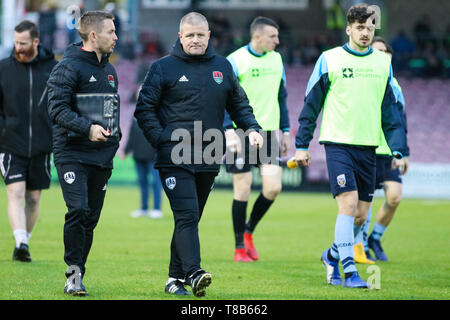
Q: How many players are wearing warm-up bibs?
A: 3